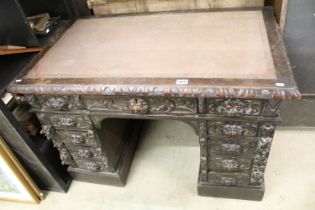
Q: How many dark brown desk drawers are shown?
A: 11